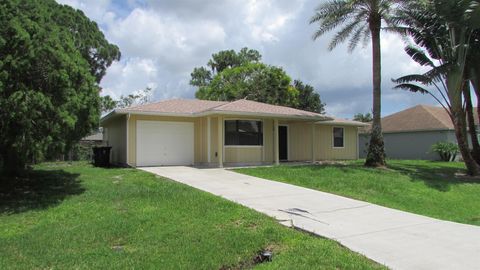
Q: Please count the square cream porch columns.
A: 3